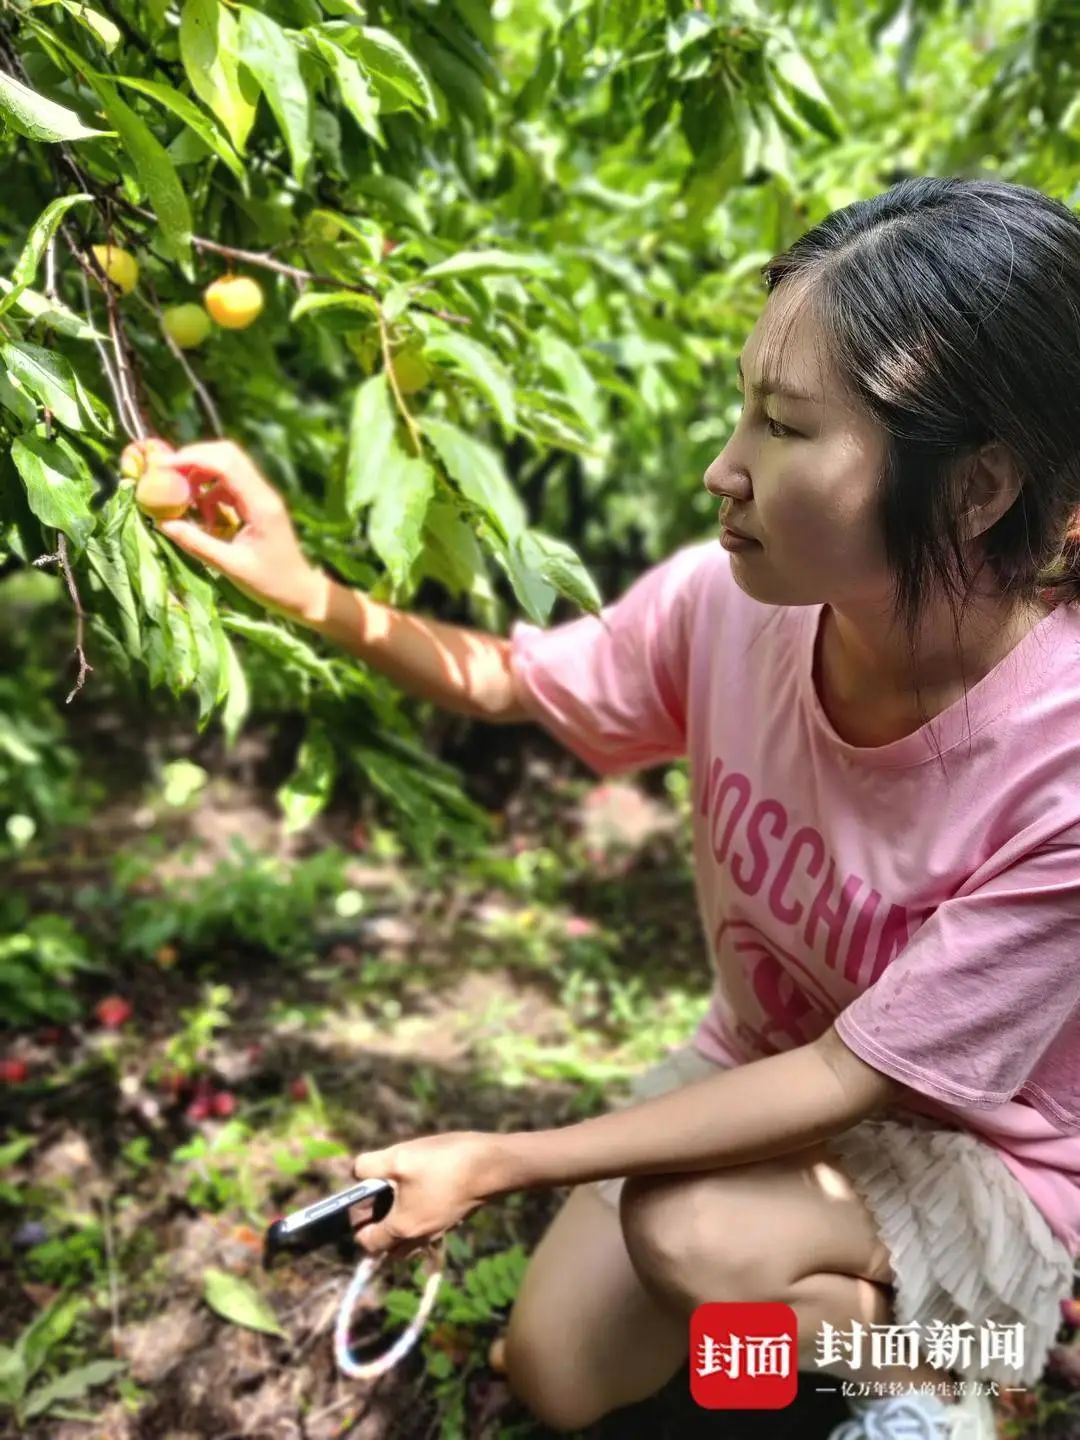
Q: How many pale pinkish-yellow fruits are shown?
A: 2